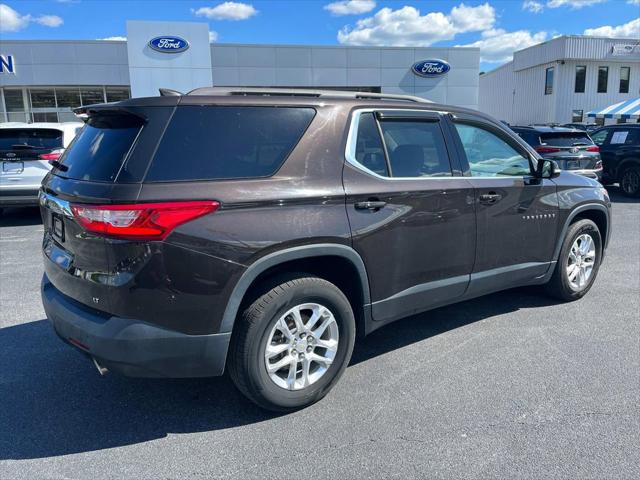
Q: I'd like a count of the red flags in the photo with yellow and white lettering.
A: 0